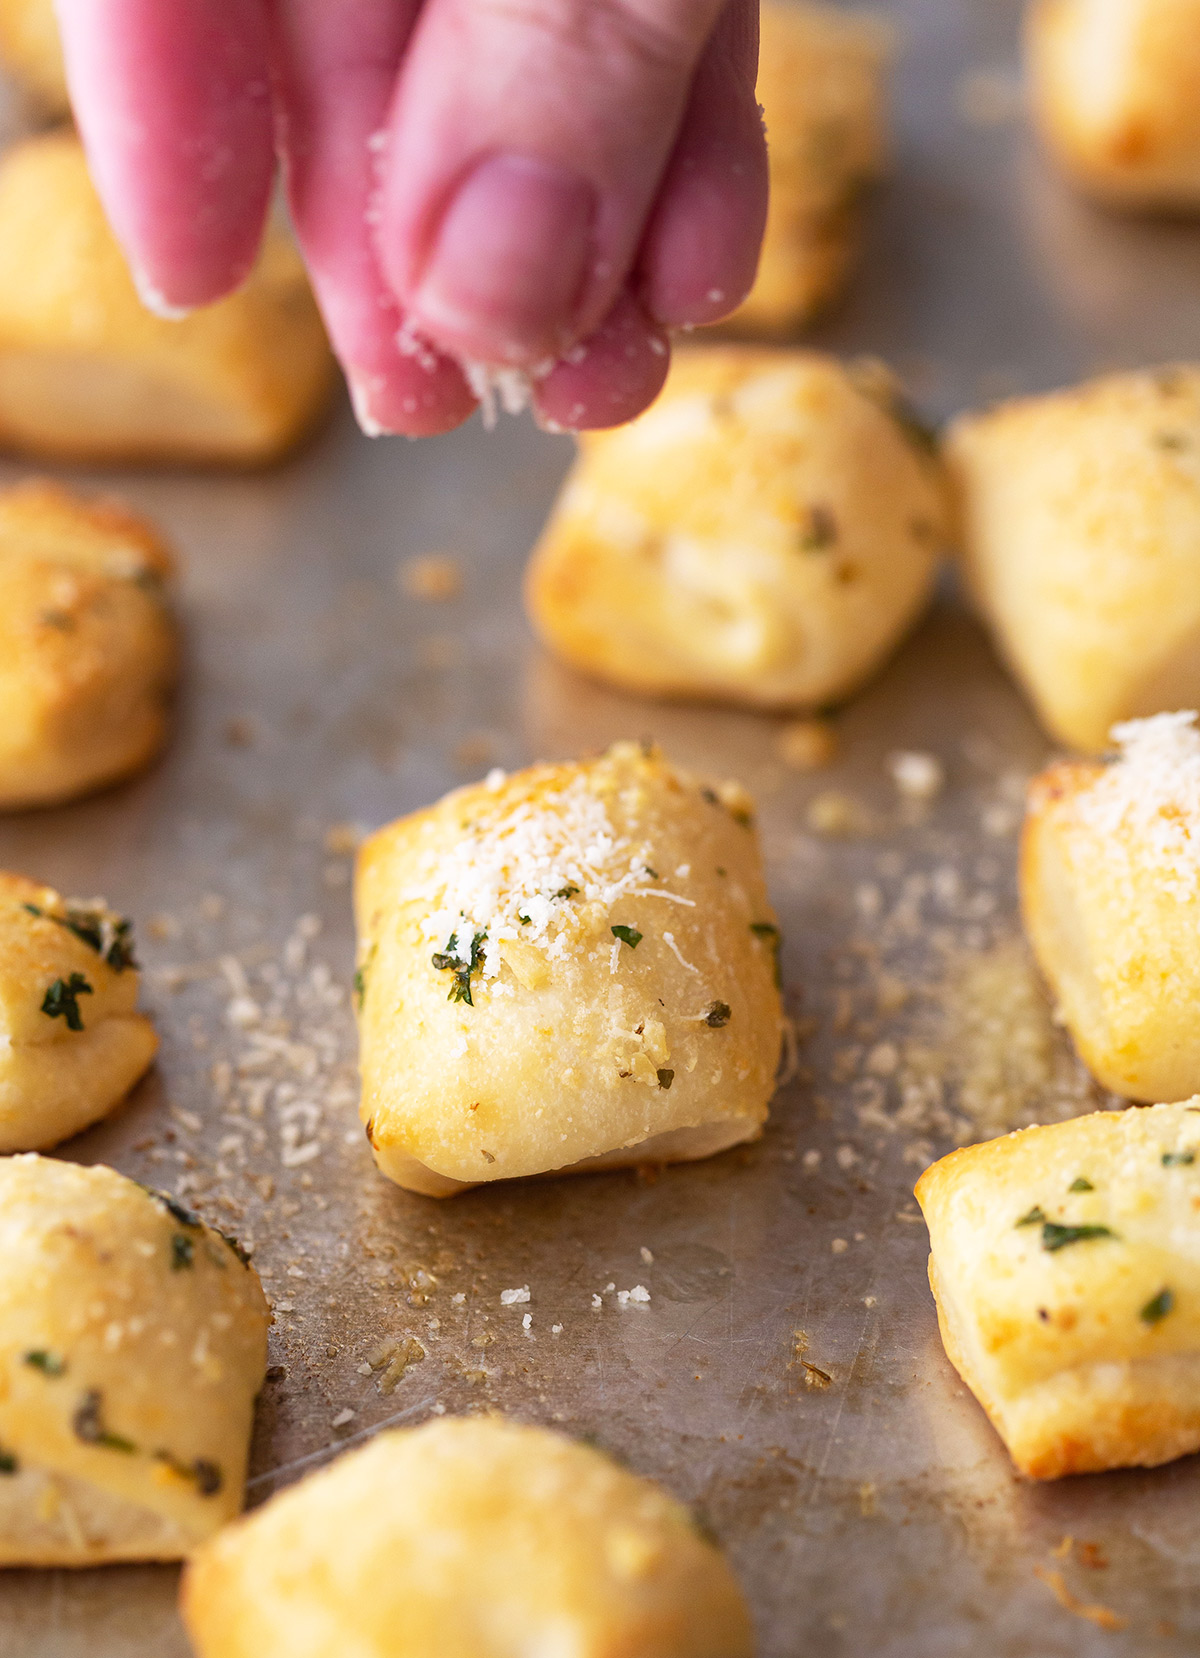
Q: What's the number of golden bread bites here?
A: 13